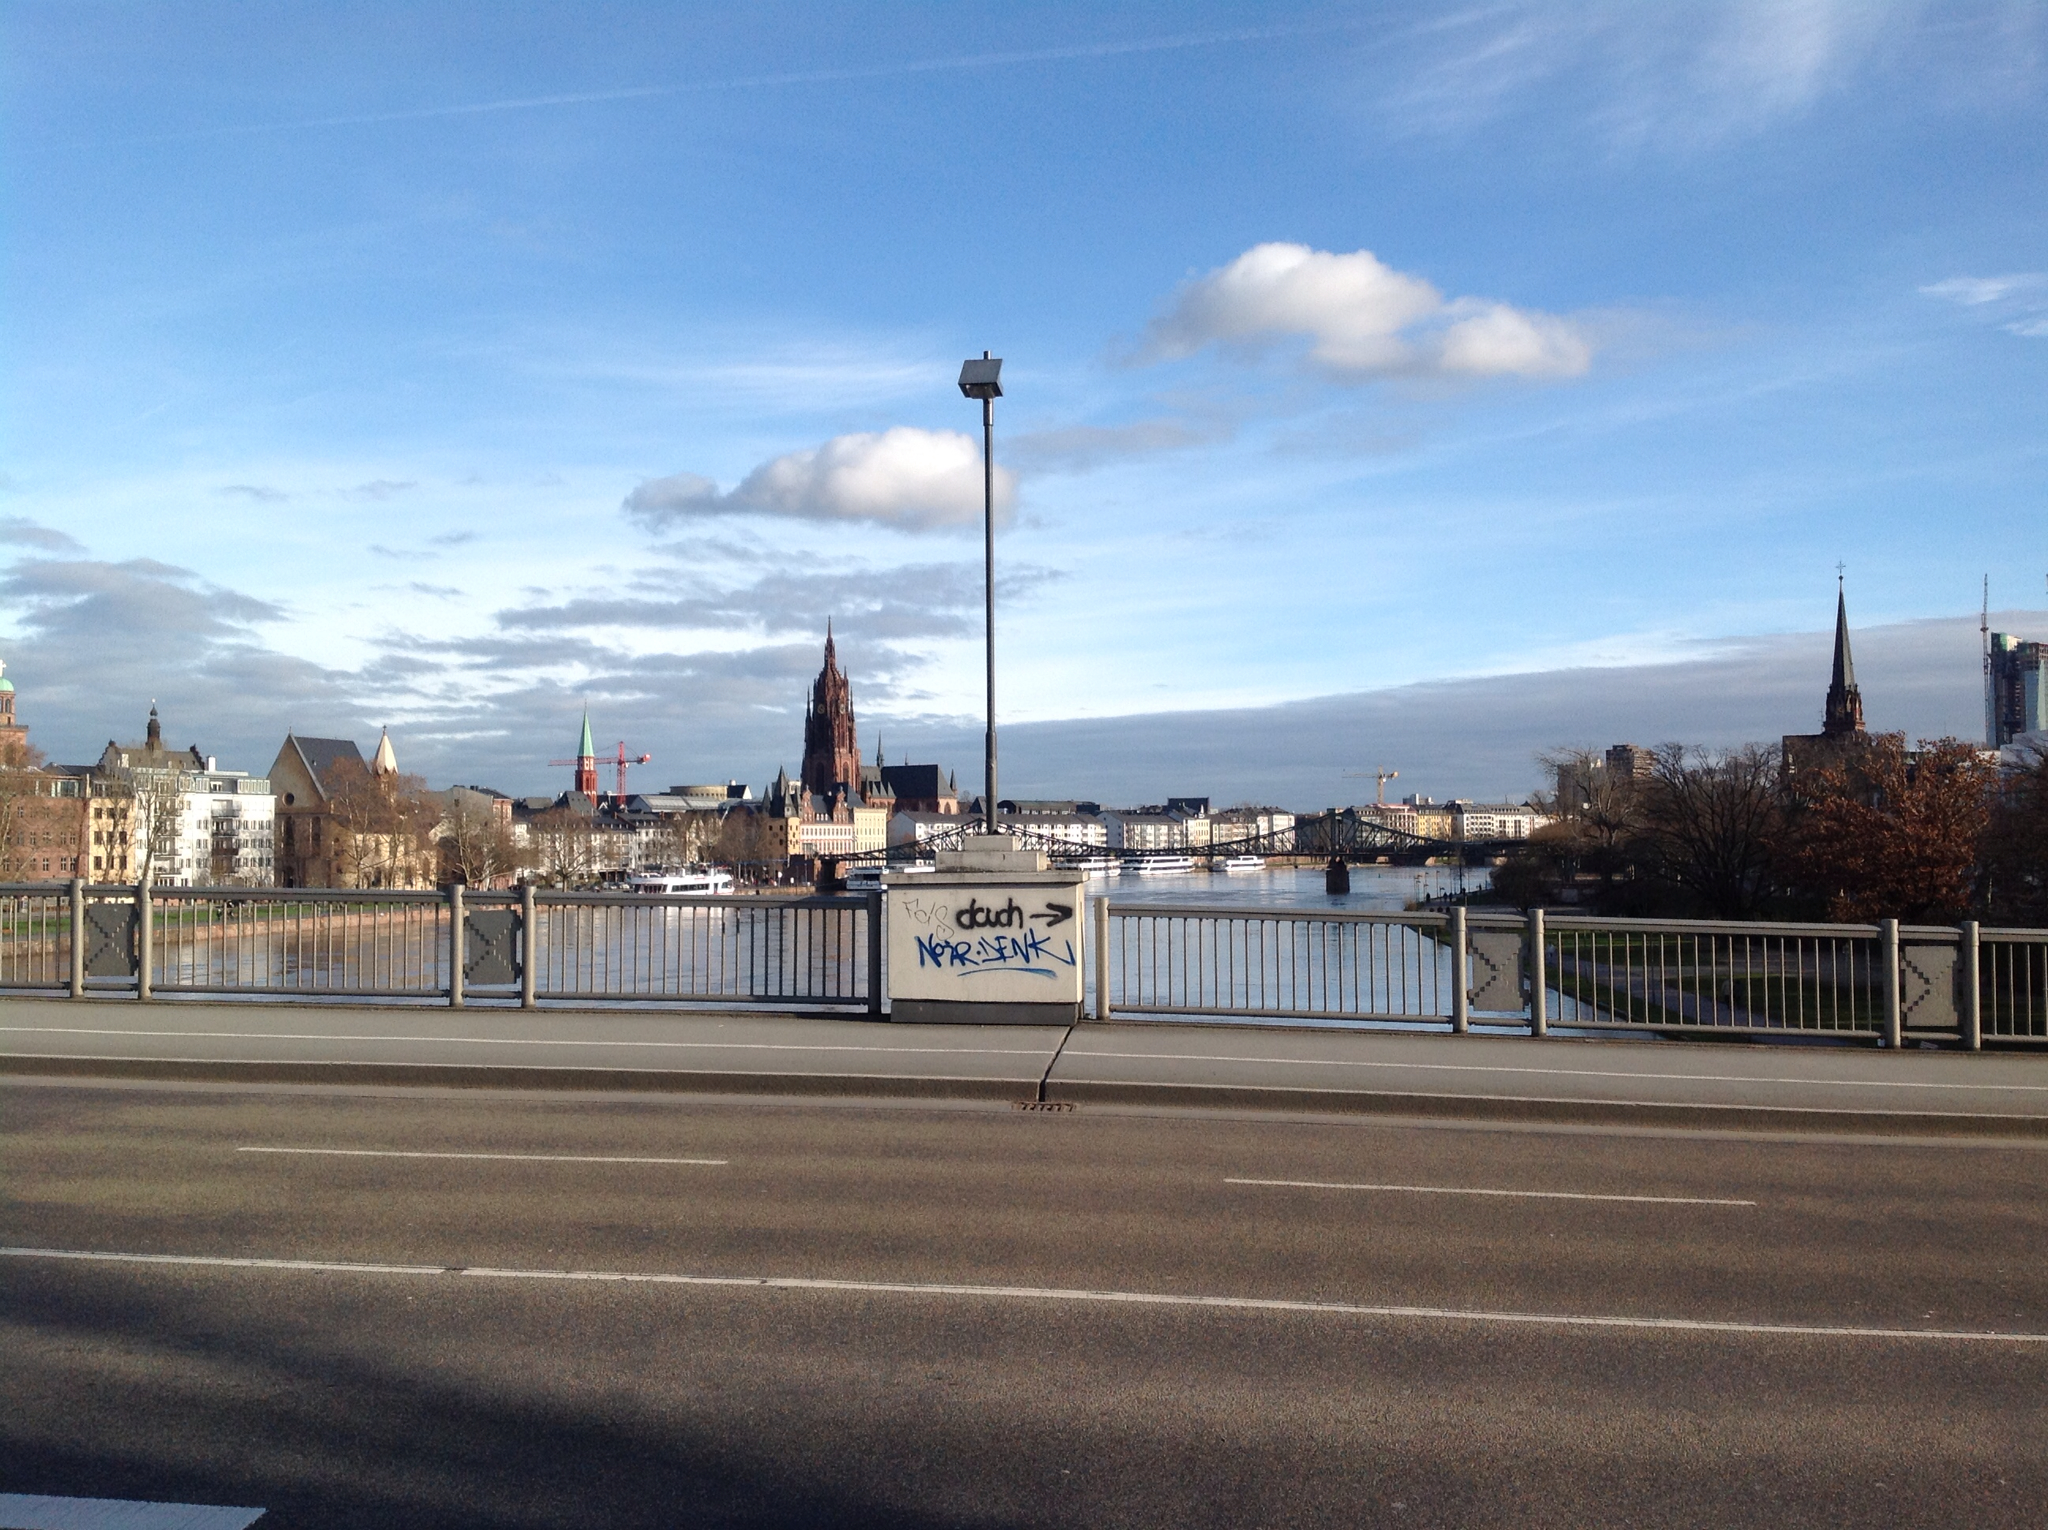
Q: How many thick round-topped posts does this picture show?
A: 10